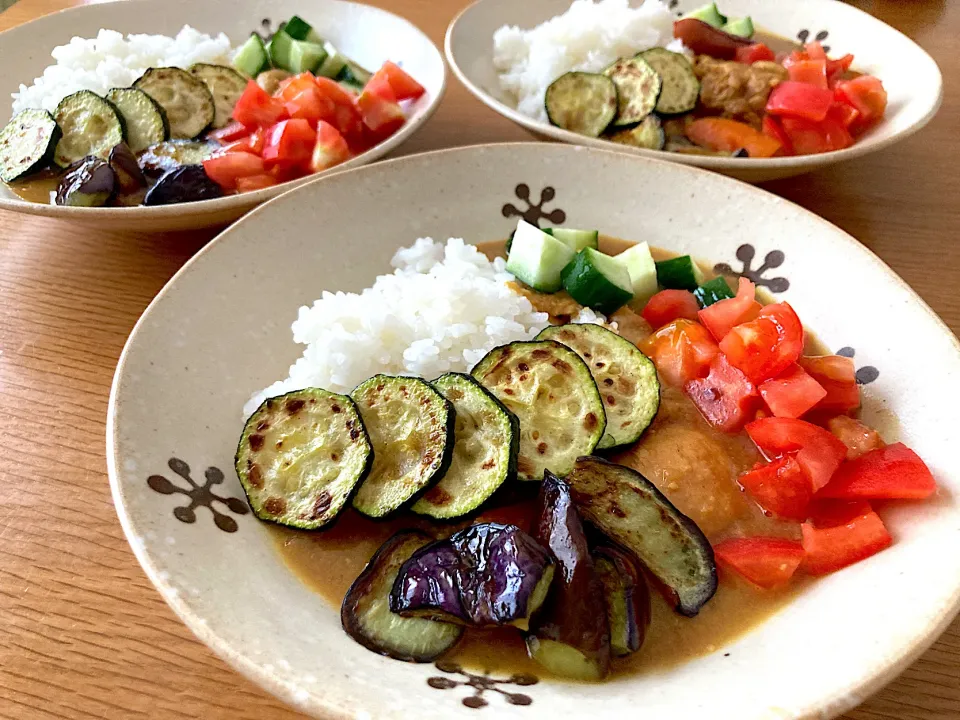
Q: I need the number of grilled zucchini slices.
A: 13